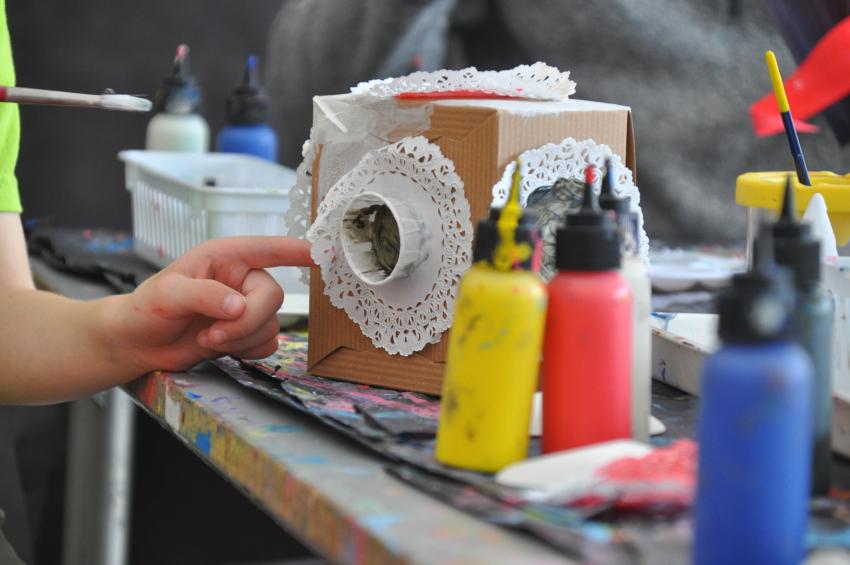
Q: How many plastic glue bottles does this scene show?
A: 7